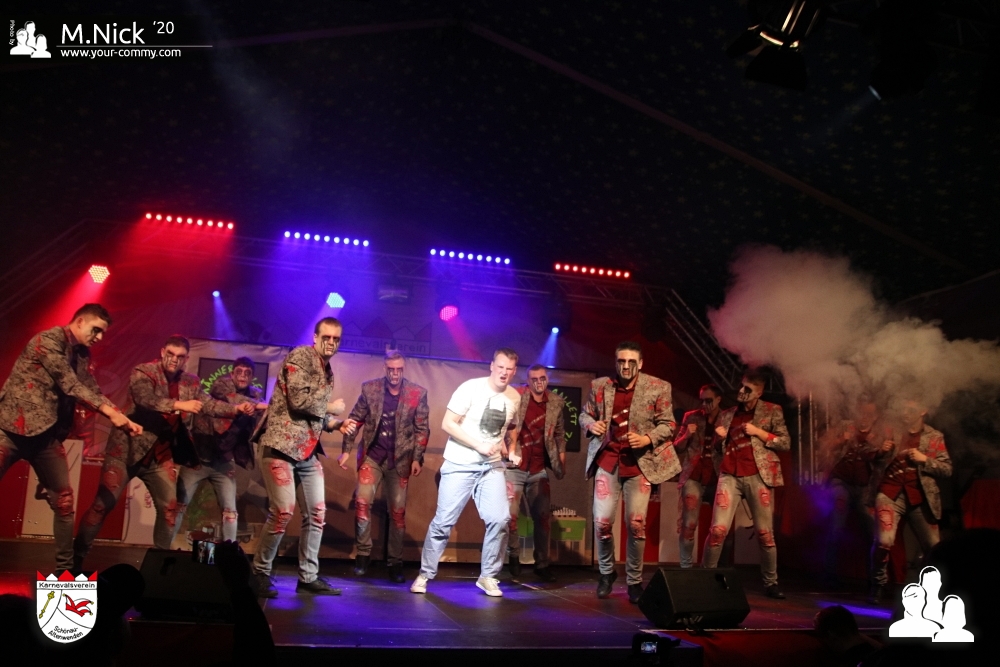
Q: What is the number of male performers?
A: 12